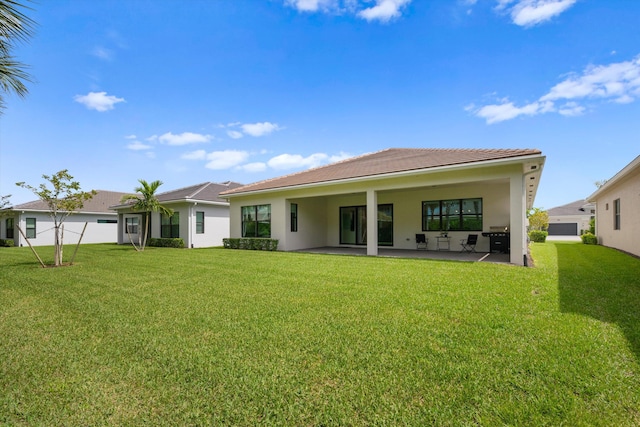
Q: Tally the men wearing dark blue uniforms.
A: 0